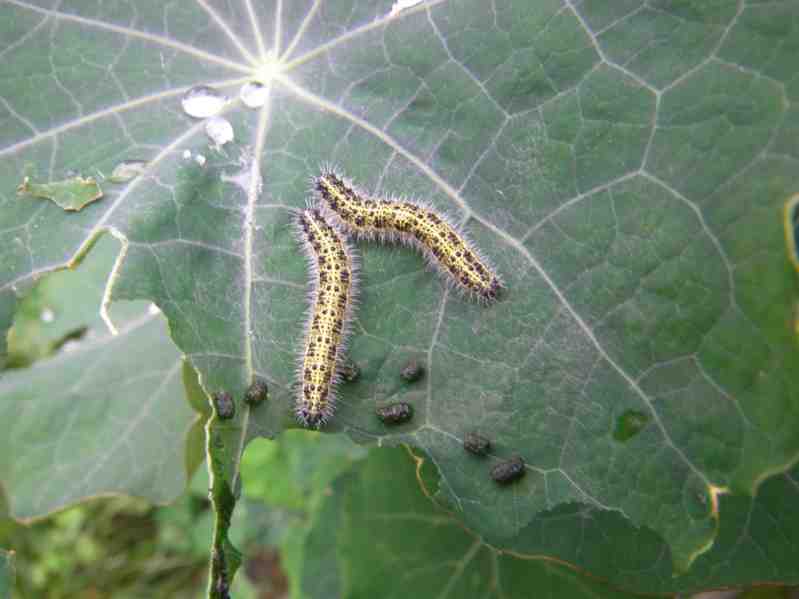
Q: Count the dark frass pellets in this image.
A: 7